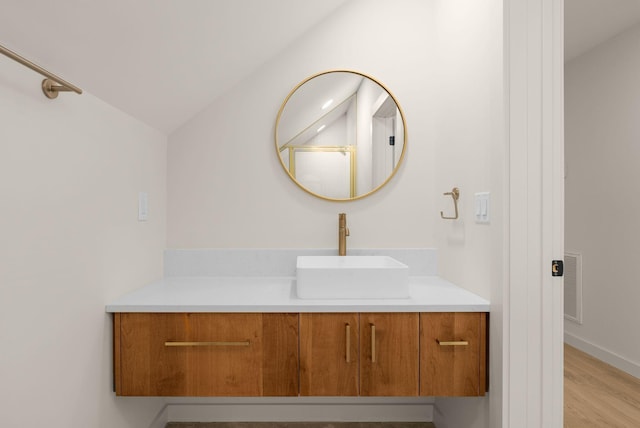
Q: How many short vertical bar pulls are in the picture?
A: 2